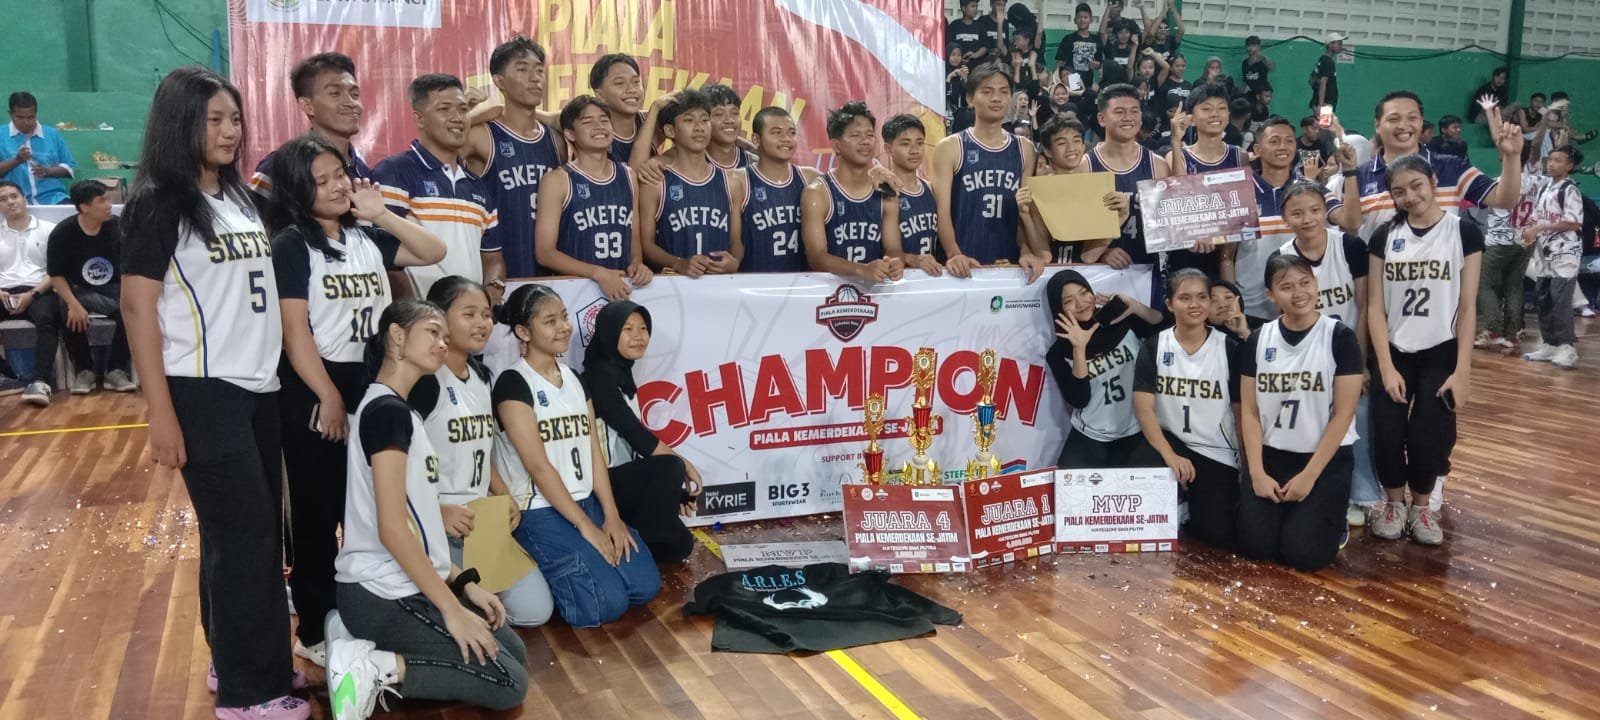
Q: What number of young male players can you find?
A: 12